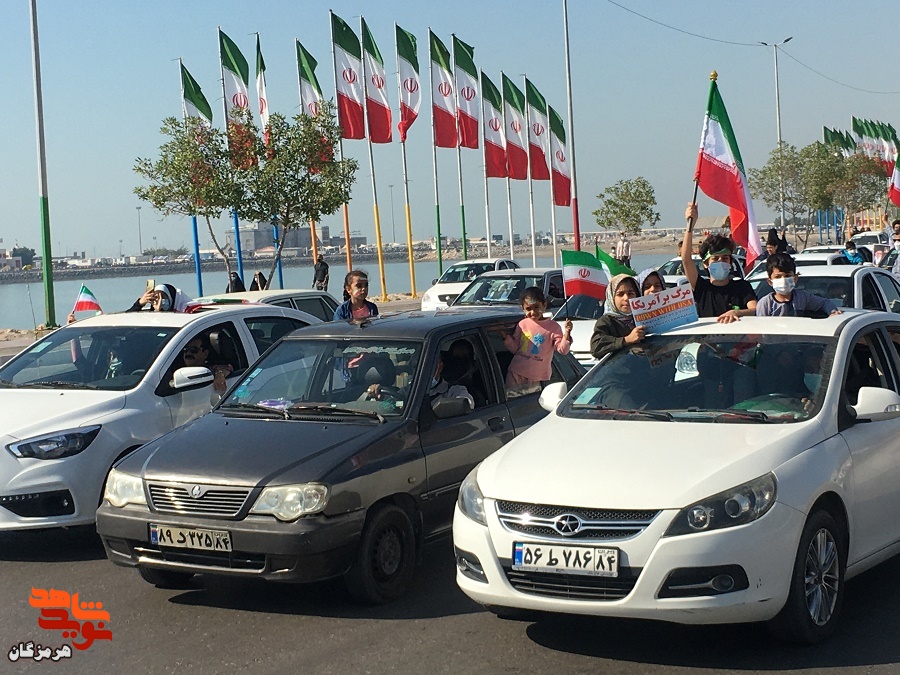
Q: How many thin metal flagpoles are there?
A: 13